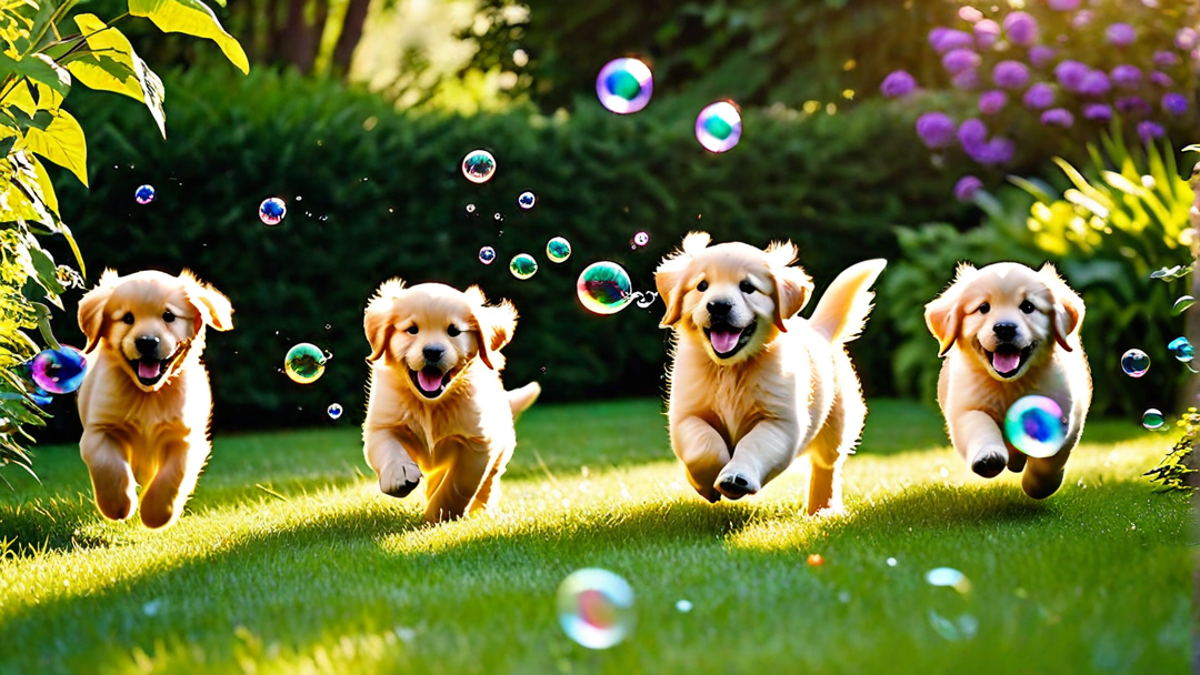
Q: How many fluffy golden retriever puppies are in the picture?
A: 4